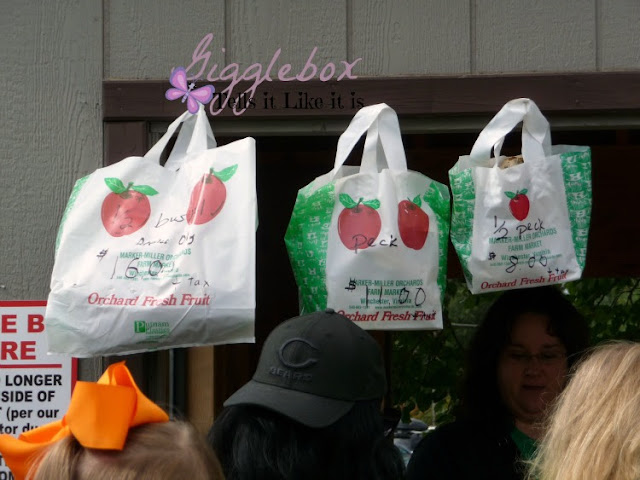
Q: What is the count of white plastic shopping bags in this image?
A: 3